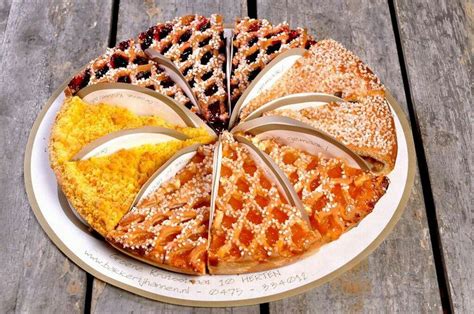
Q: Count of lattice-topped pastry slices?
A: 6